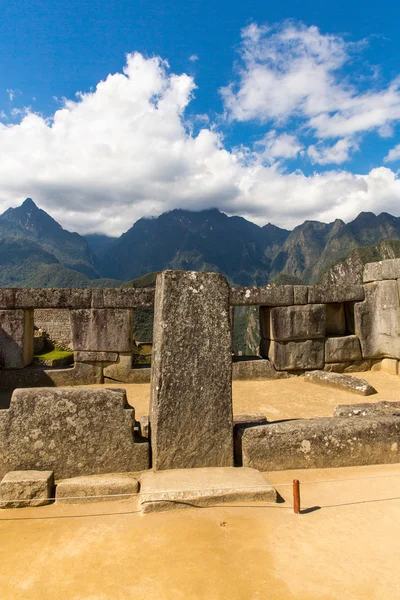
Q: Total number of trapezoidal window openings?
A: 3